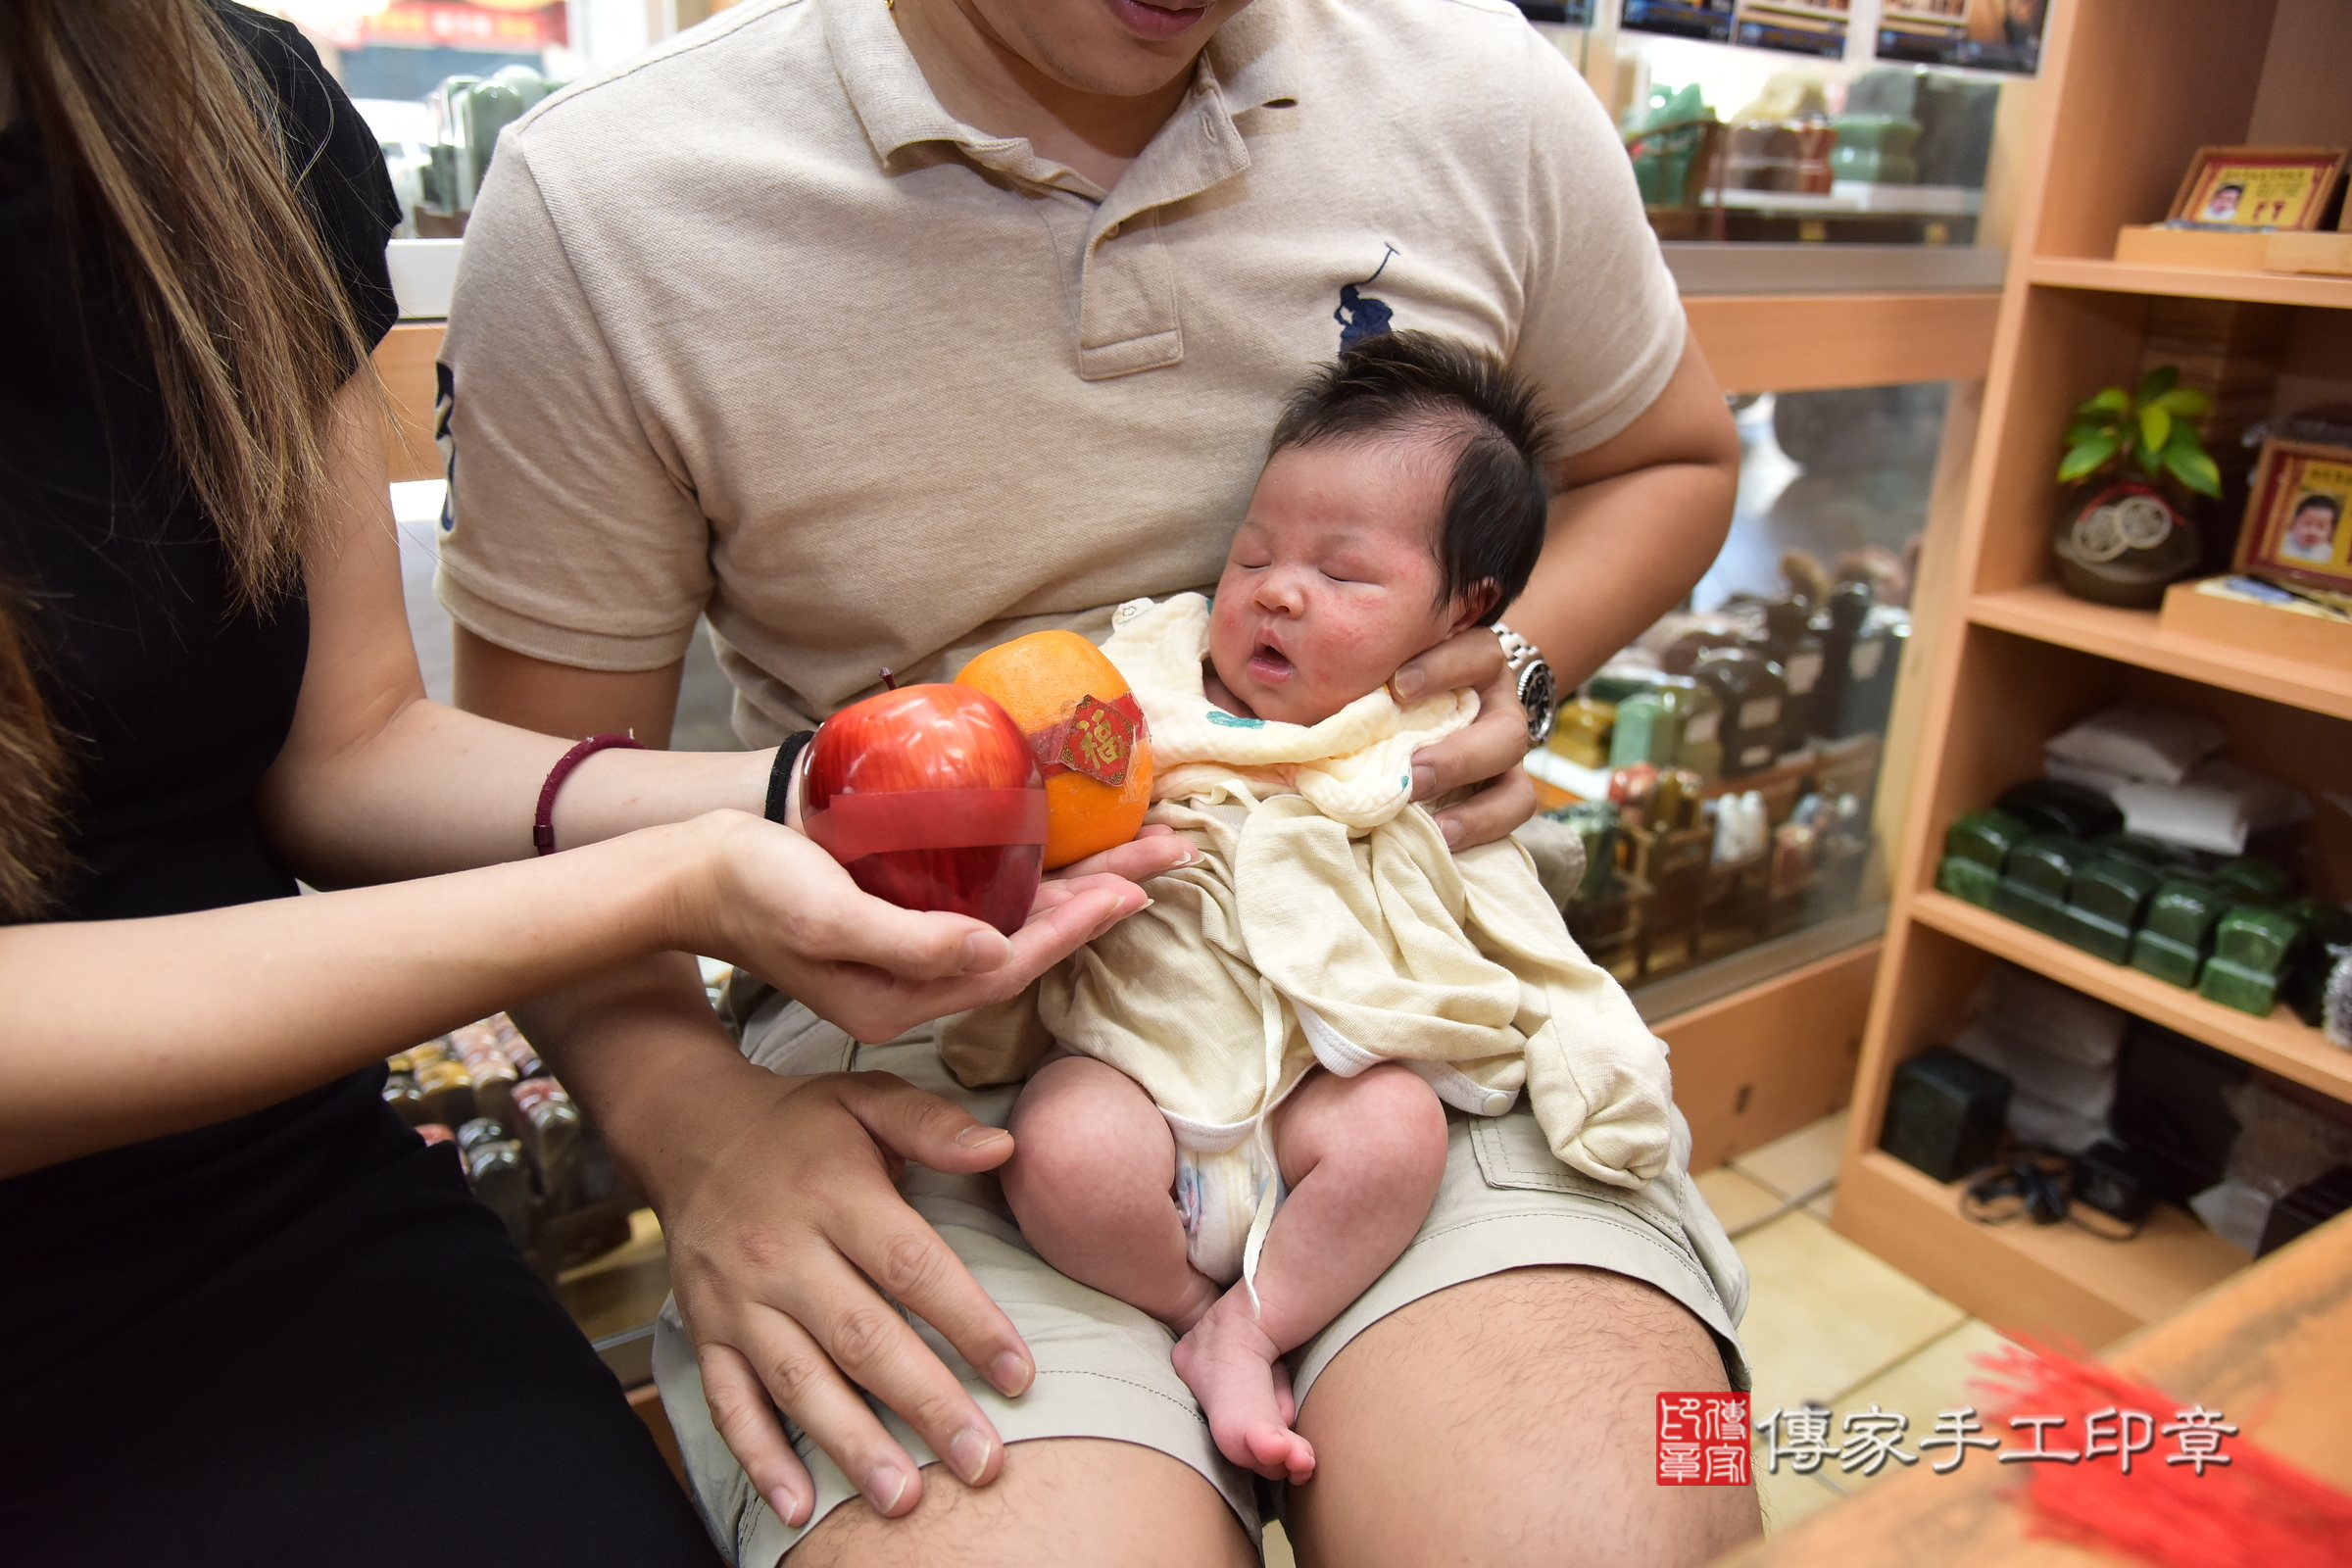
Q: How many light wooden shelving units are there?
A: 1